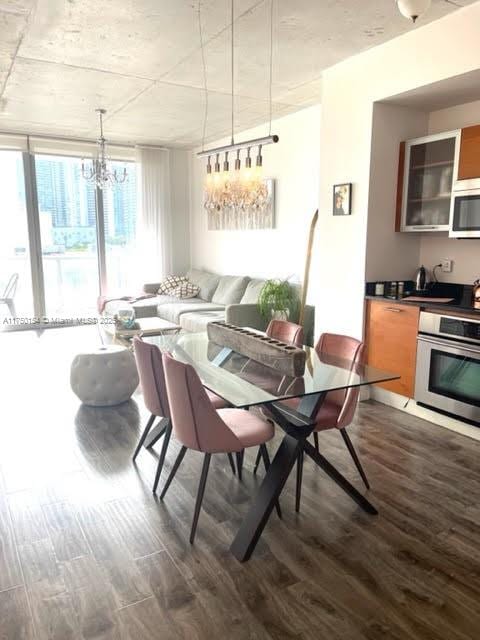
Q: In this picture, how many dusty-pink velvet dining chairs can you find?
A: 4